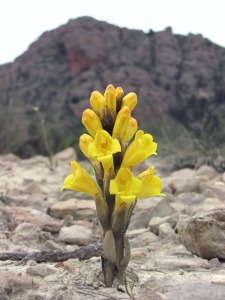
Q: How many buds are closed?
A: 8